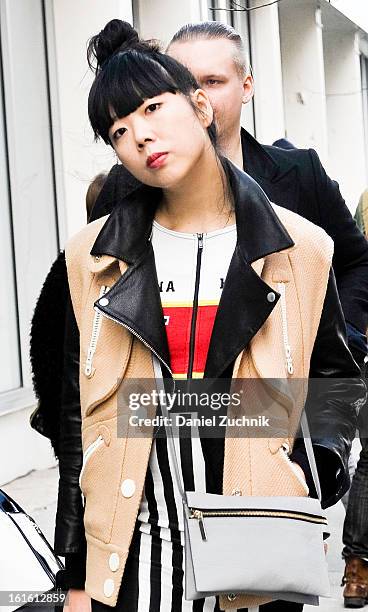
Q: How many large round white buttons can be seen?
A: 3